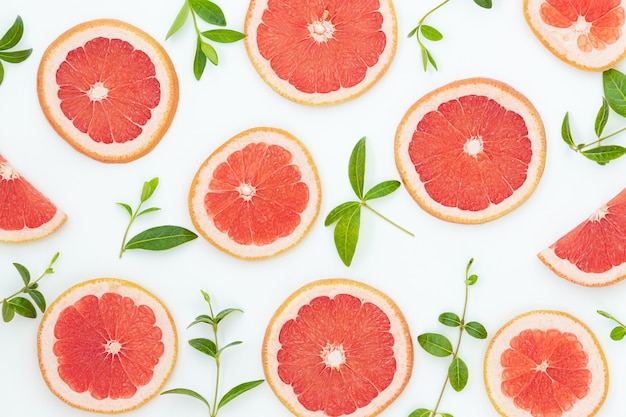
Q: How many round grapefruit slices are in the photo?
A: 8